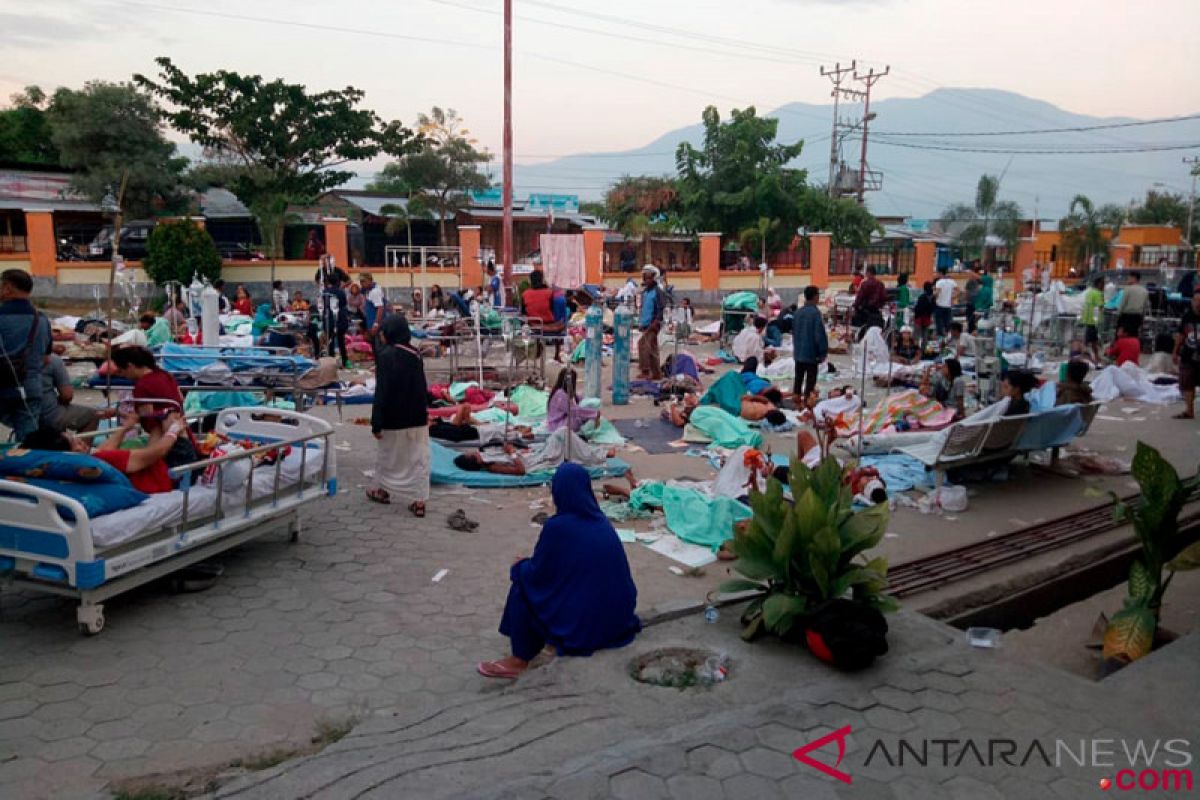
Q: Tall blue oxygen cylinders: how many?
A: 2